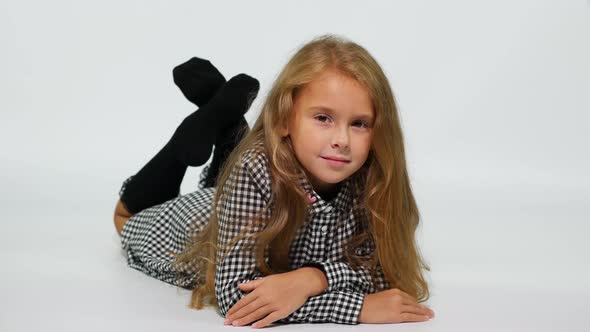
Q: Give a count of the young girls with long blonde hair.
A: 1